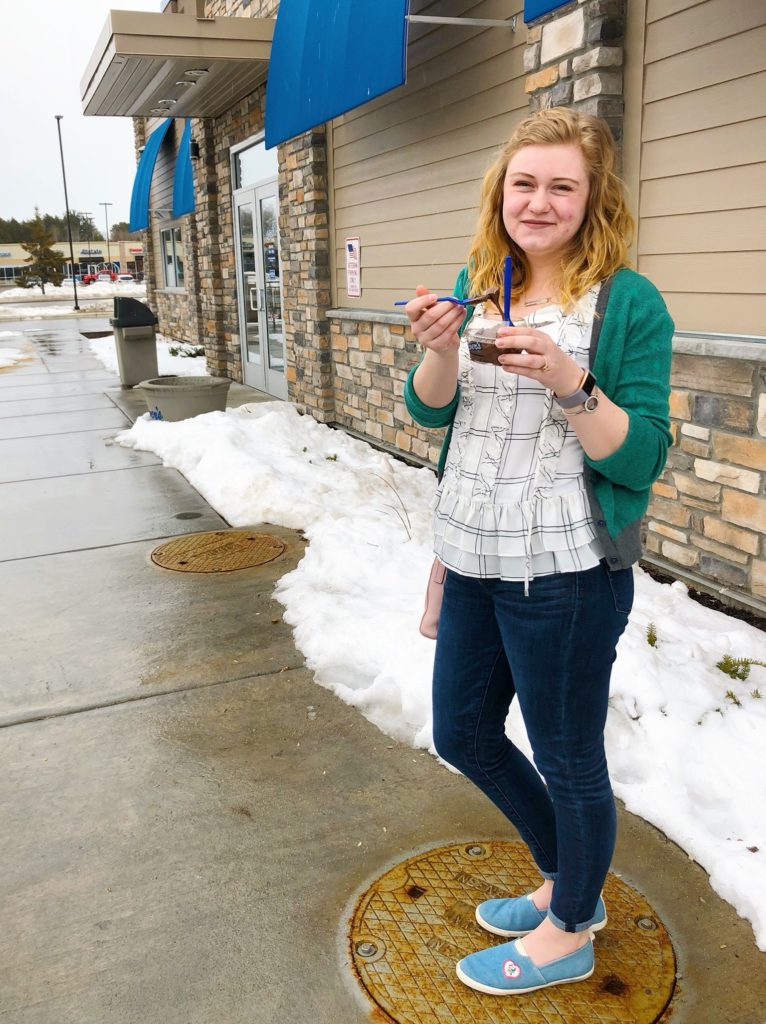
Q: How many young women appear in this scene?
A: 1